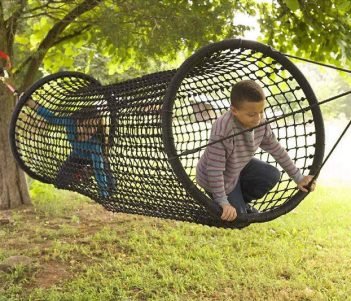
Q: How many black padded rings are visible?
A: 2